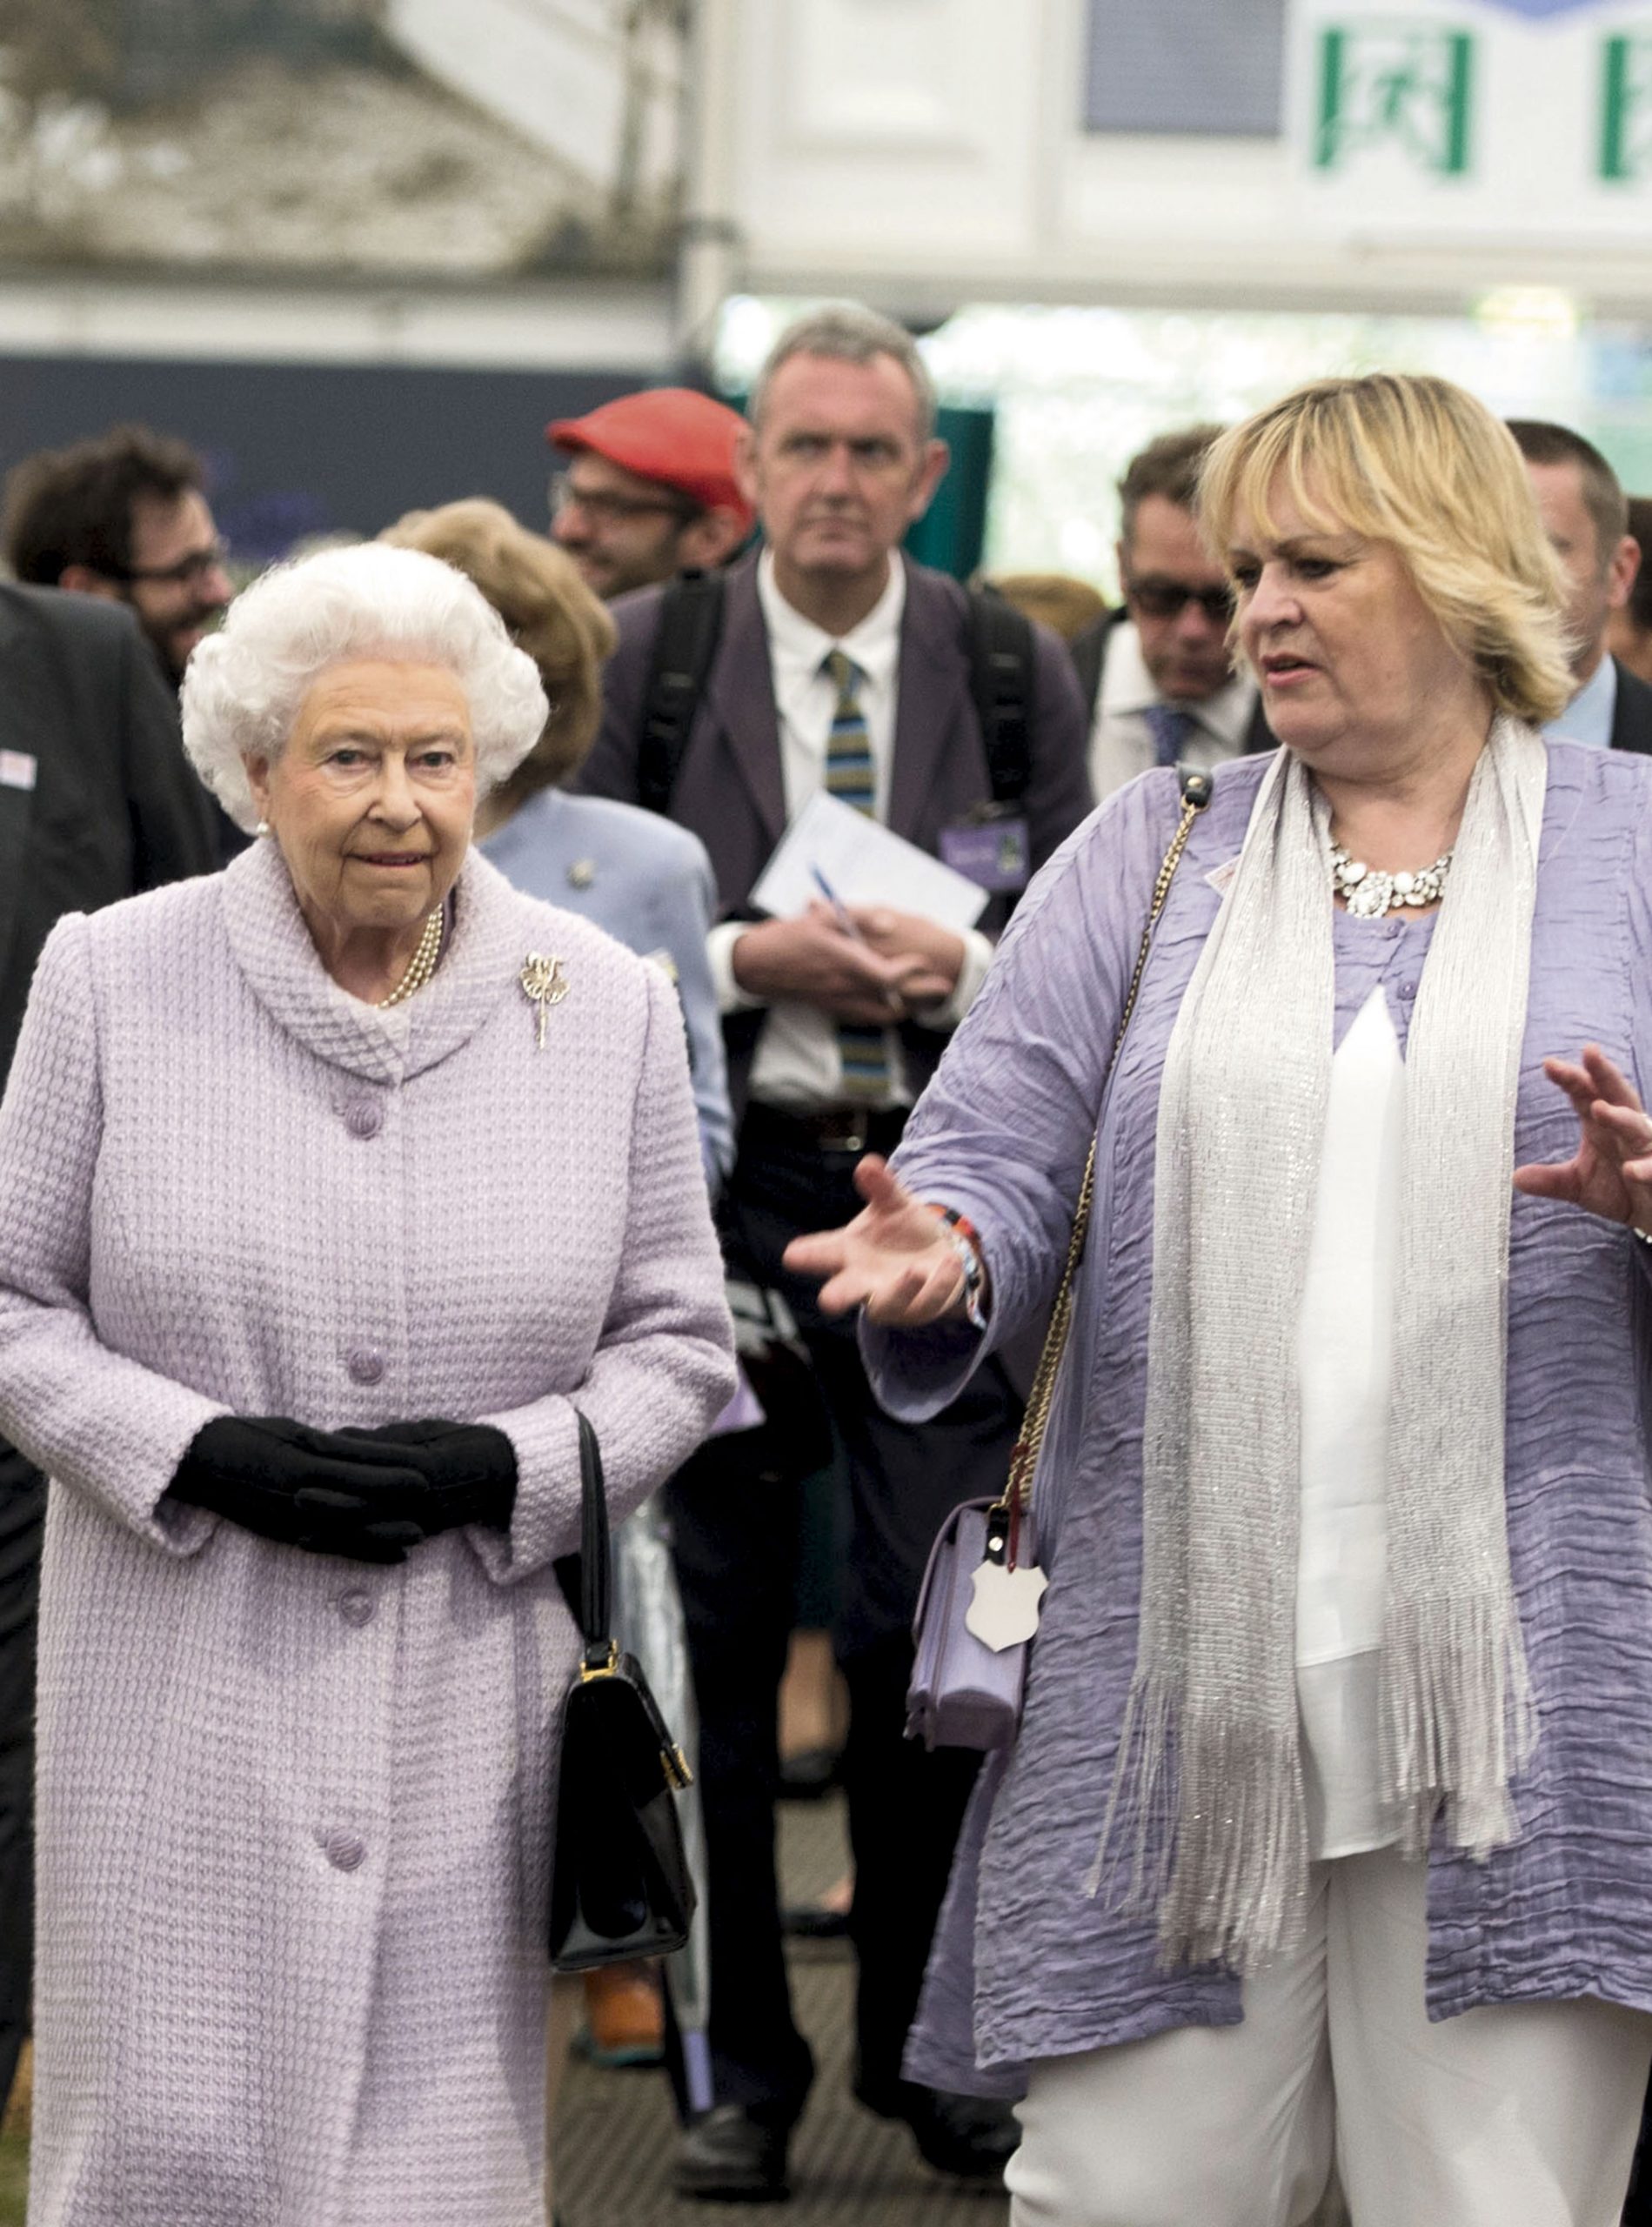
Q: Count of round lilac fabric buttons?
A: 4